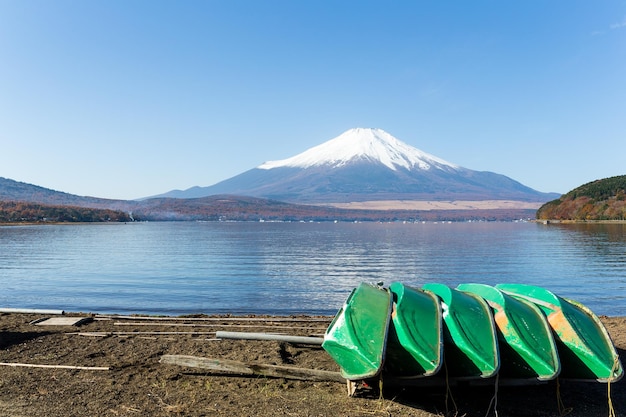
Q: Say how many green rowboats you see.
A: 5